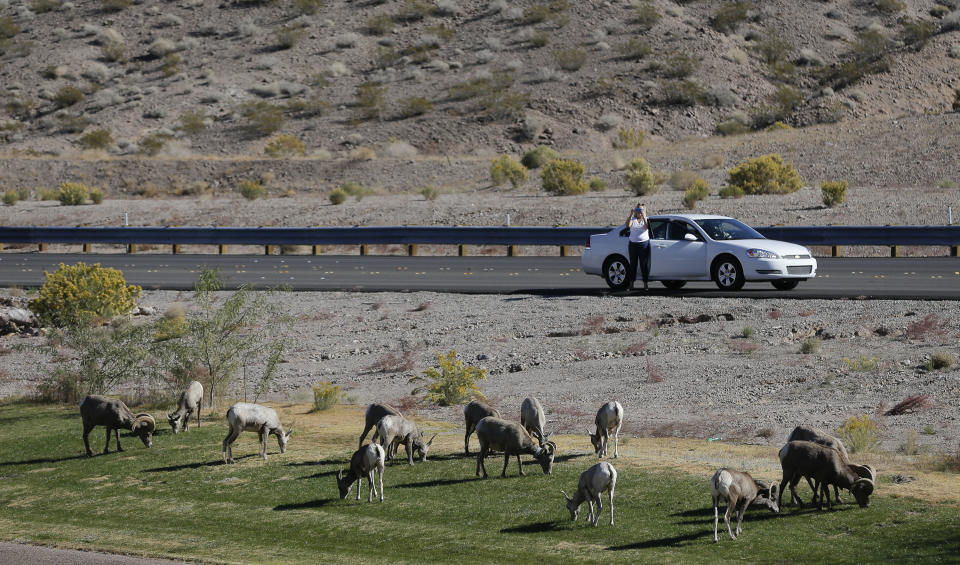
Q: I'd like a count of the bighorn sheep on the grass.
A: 14